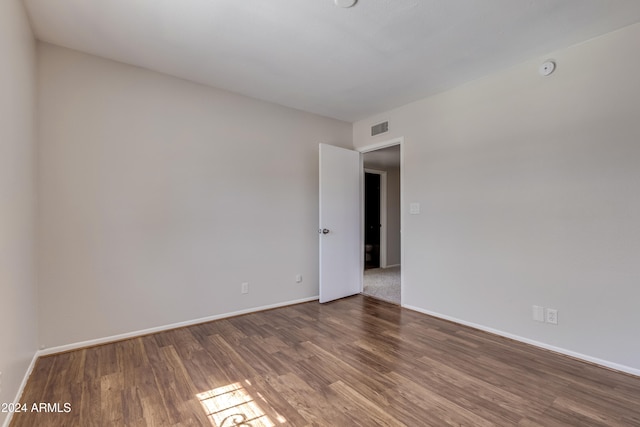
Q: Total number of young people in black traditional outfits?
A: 0